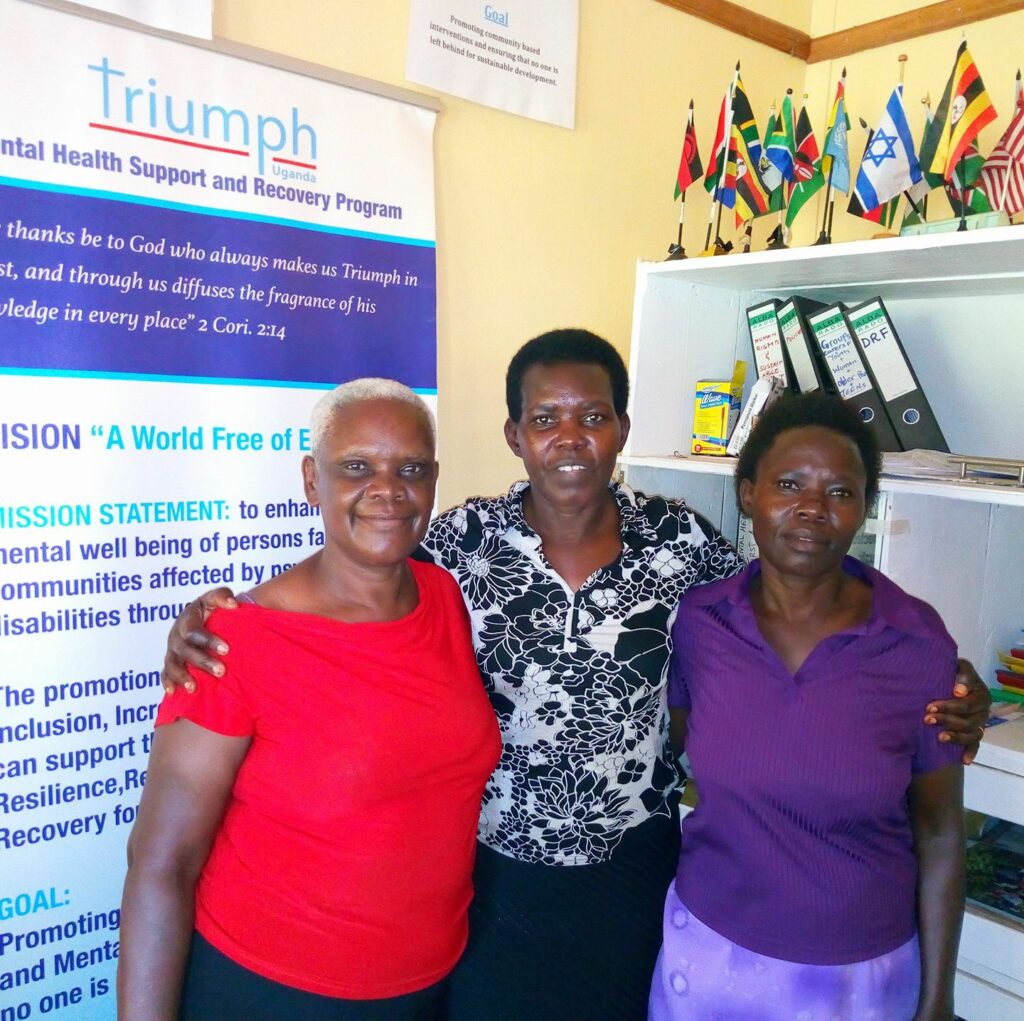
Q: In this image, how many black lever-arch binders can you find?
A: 4